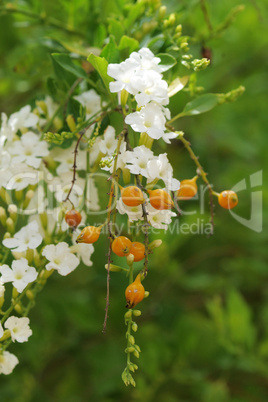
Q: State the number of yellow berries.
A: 9